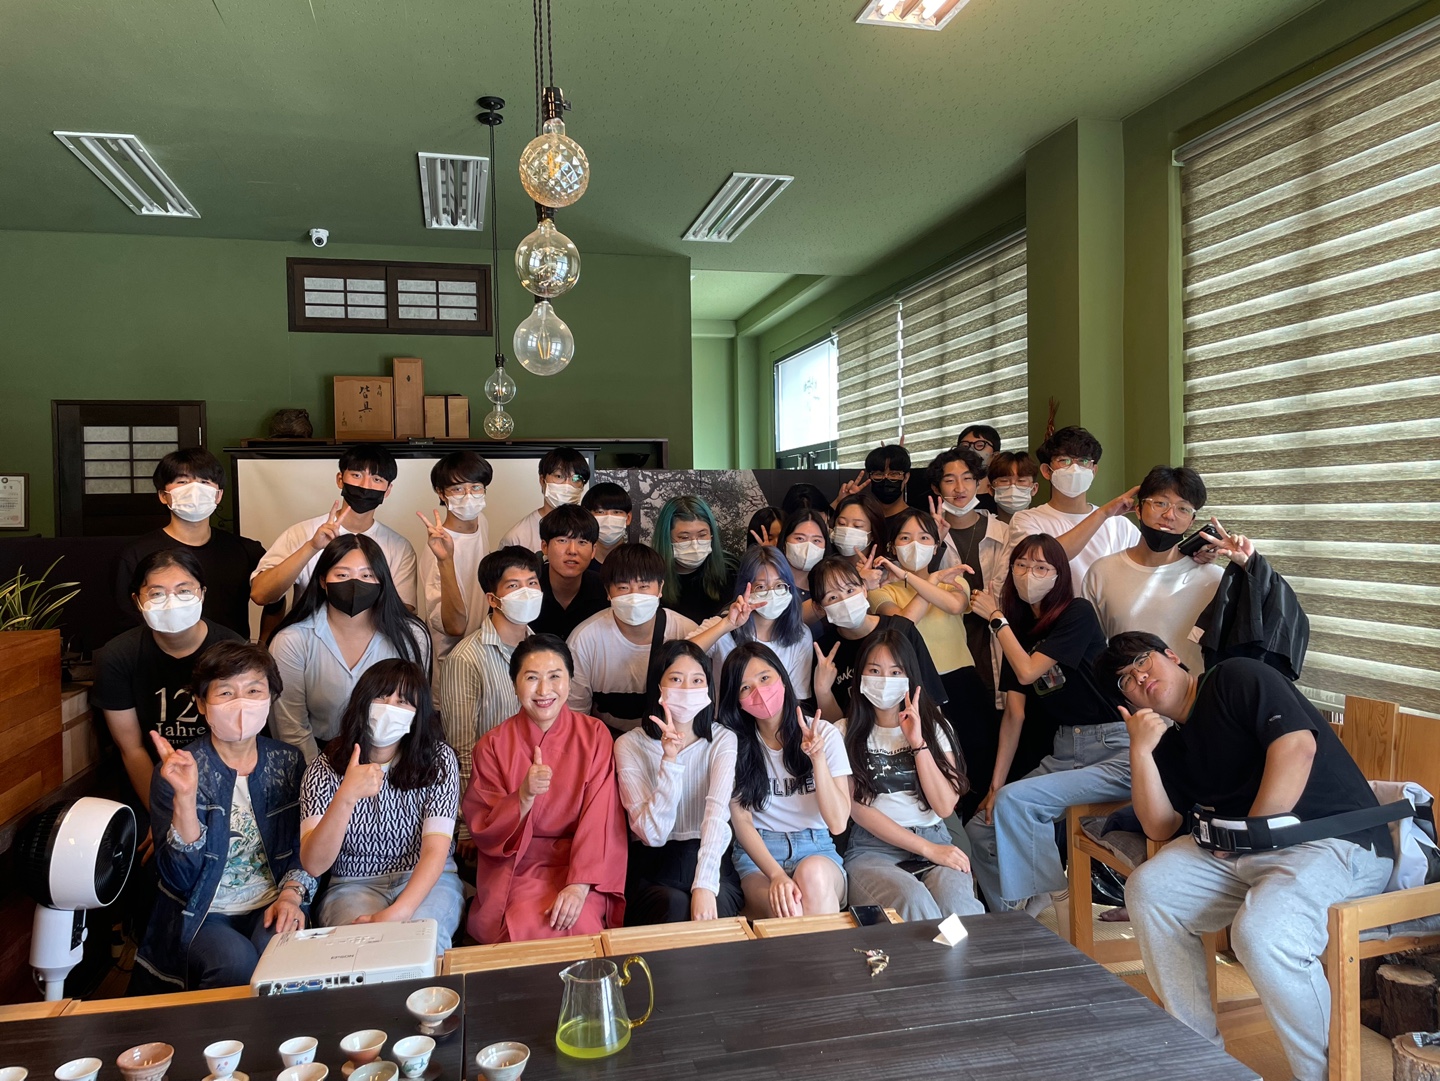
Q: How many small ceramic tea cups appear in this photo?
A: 11